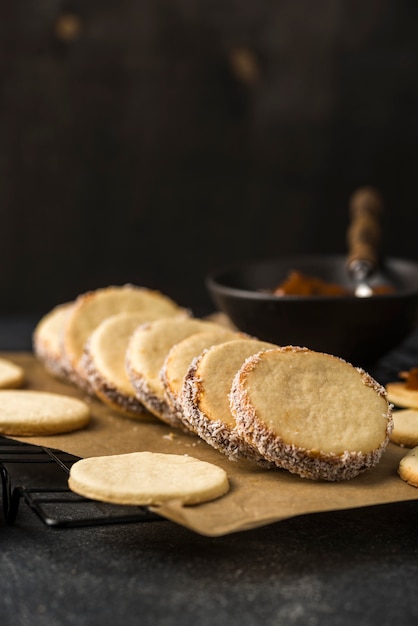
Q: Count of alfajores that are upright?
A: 7